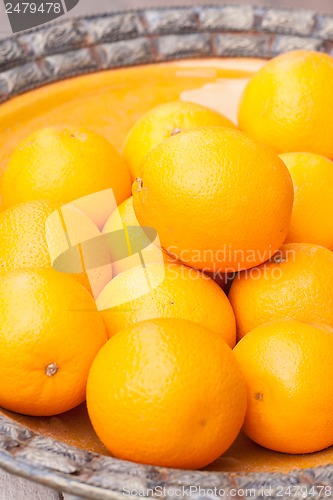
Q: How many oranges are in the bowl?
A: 12